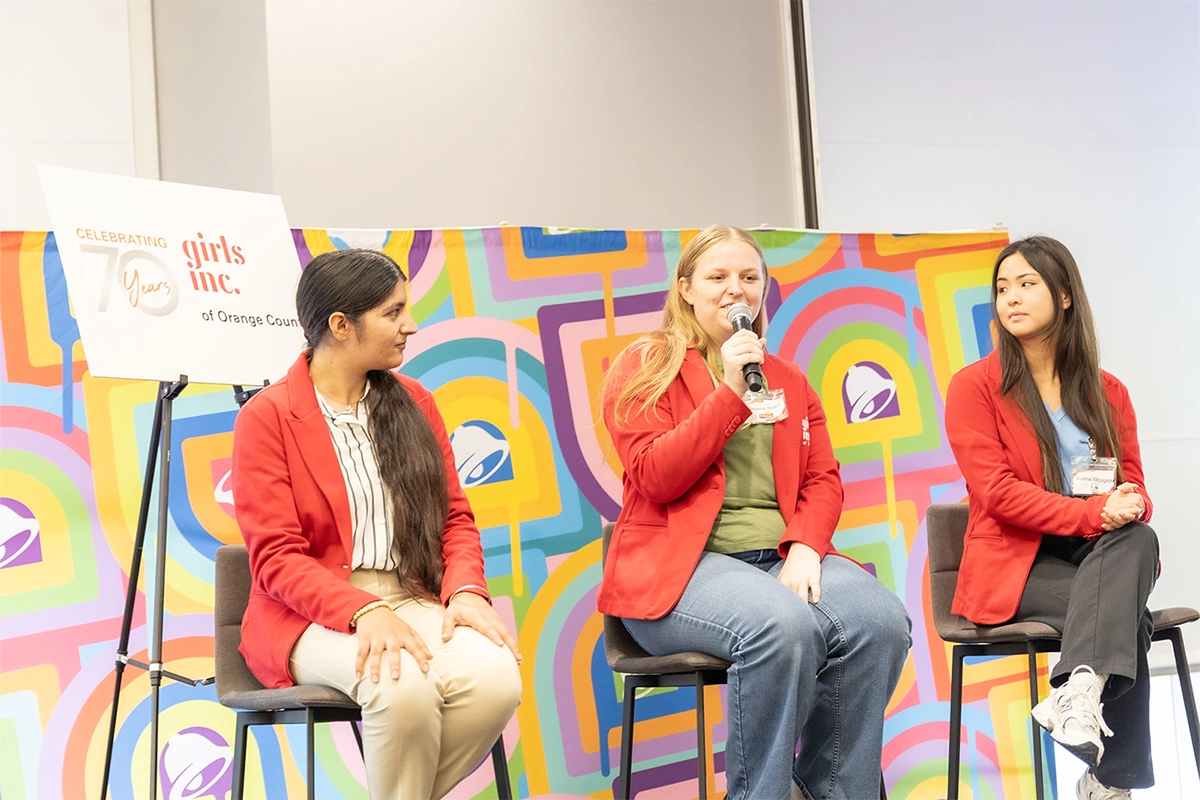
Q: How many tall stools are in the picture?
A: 3